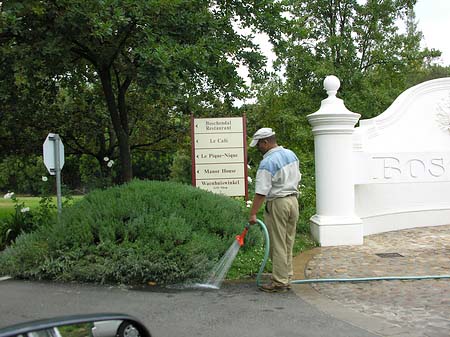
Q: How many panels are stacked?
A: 5